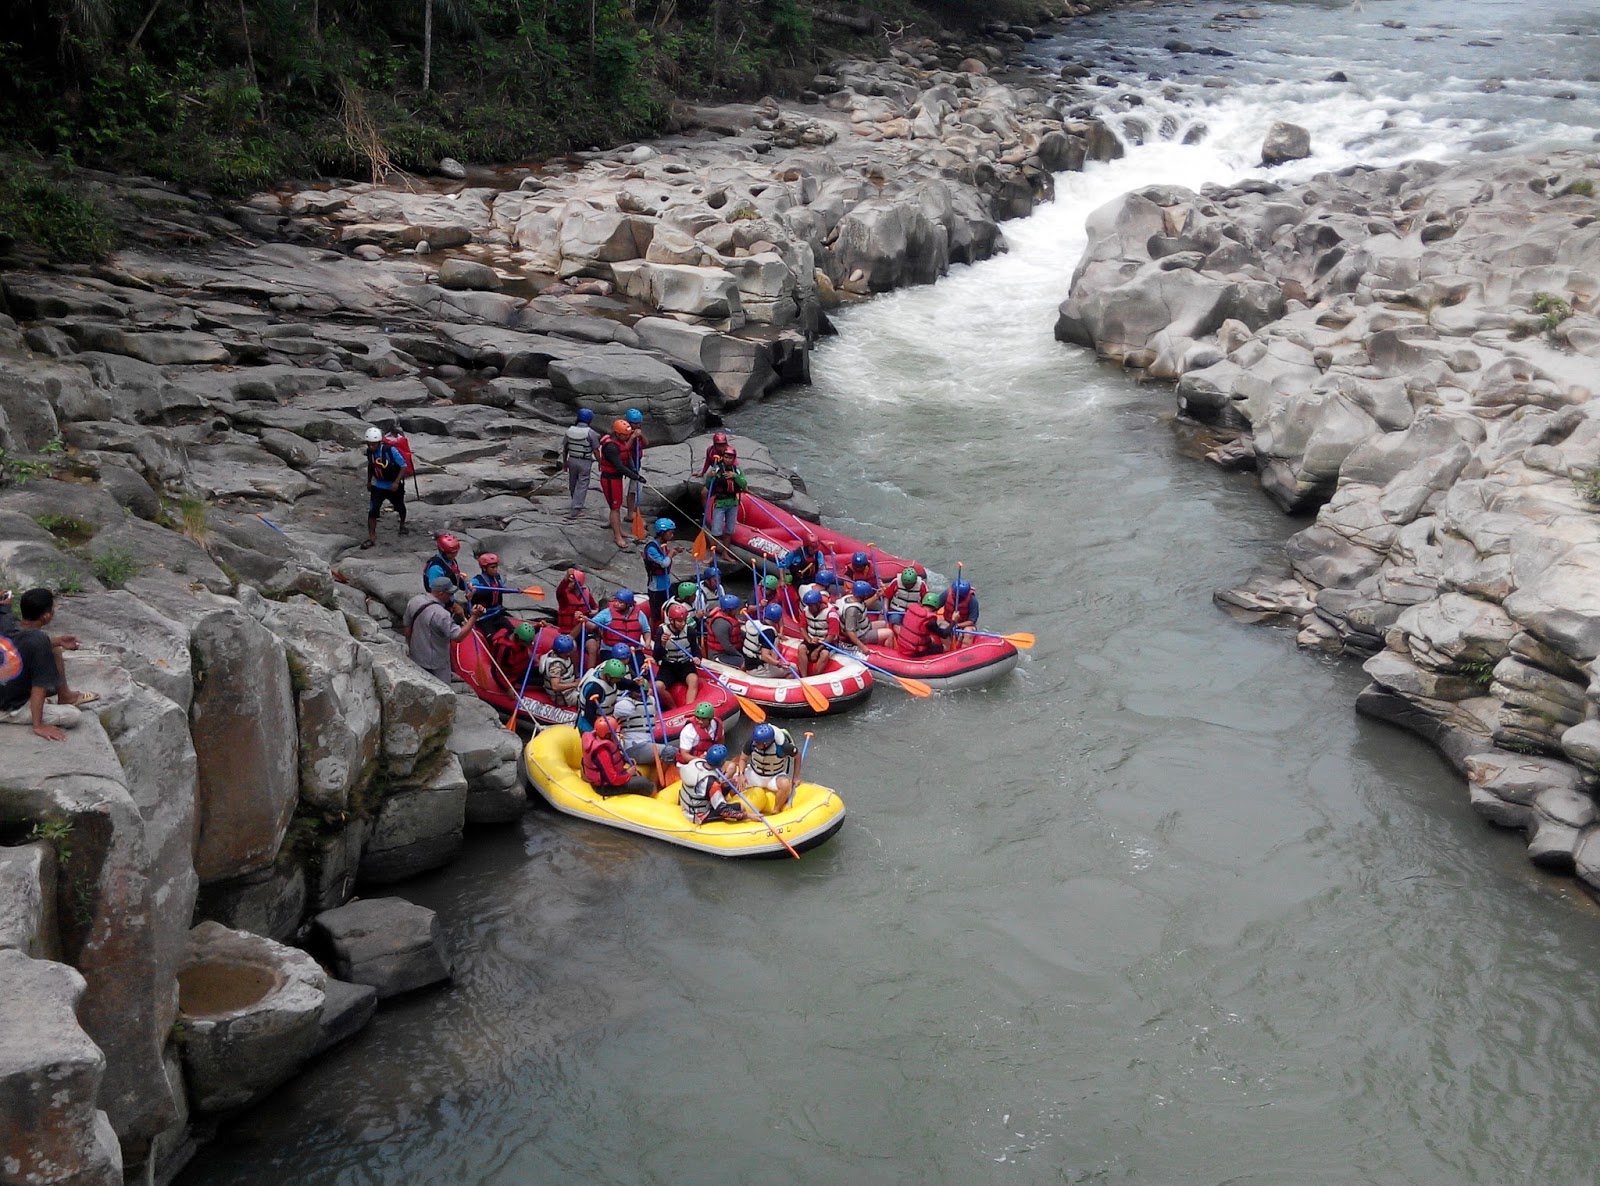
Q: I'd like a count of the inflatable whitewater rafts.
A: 5